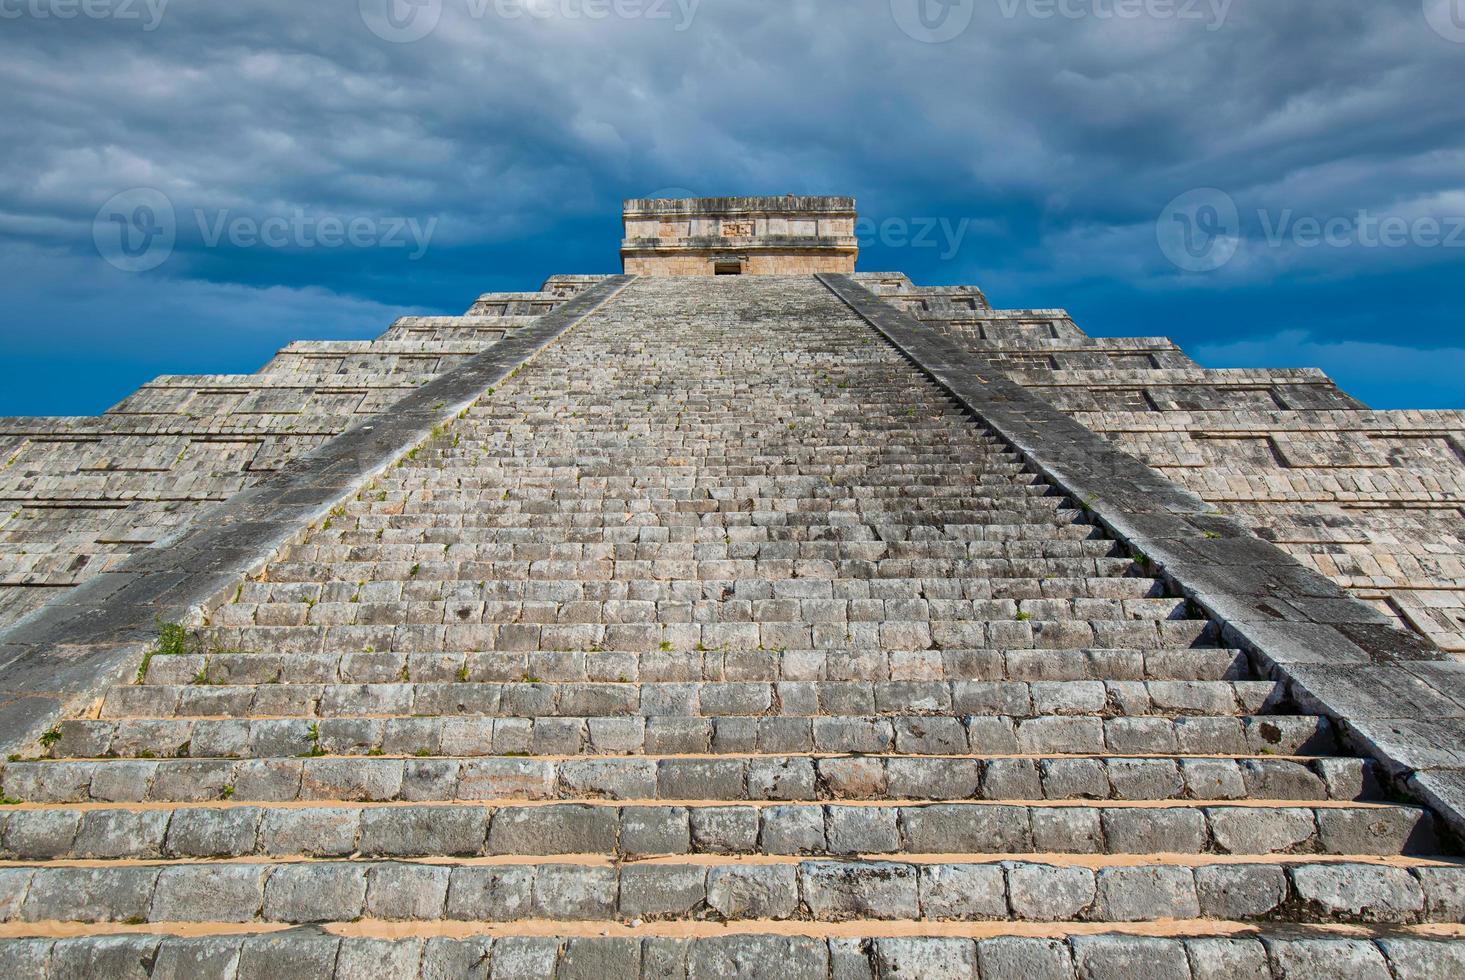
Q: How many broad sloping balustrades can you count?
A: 2